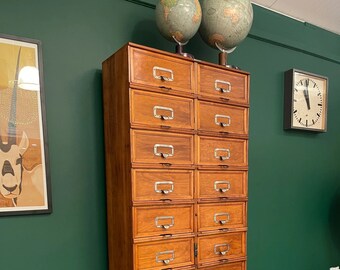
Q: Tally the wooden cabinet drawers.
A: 12